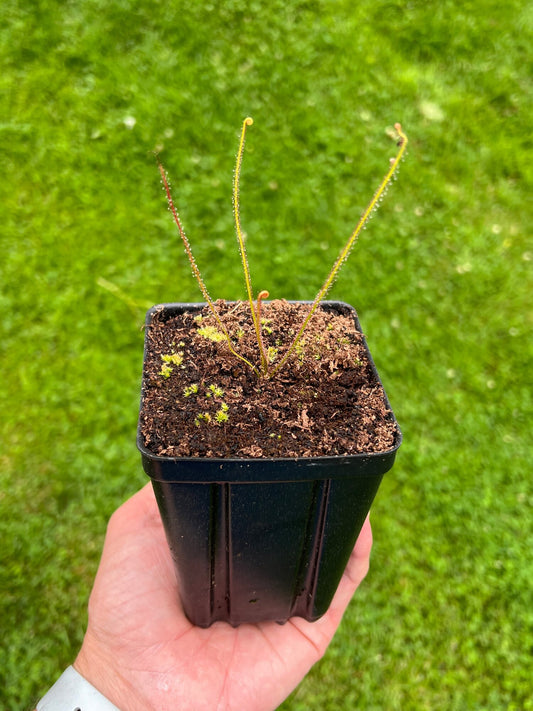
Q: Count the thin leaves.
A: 4